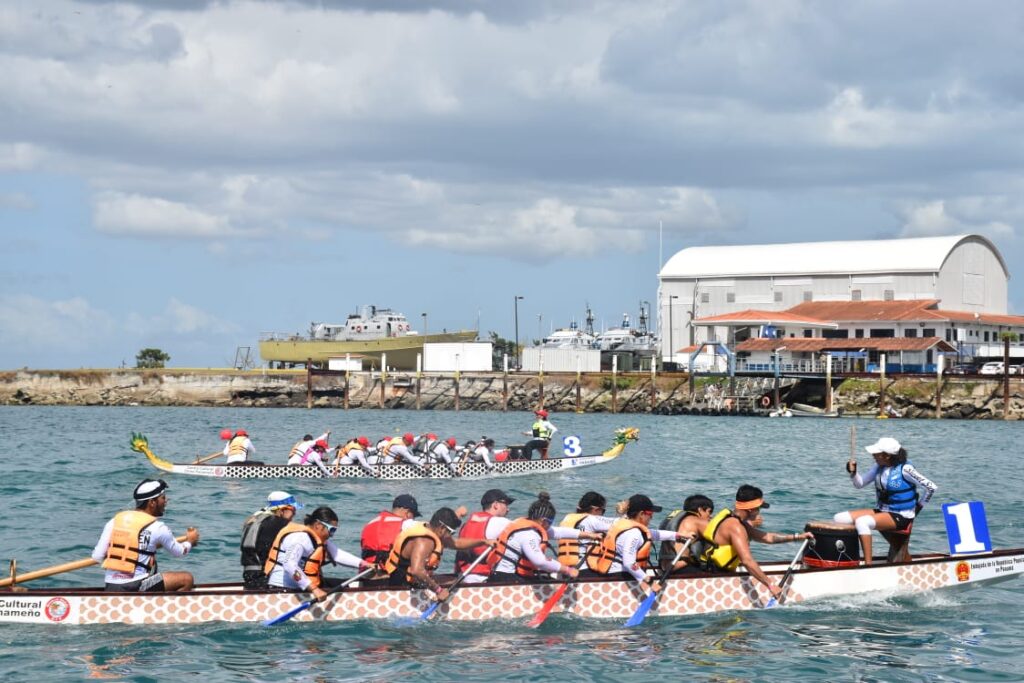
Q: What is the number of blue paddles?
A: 4